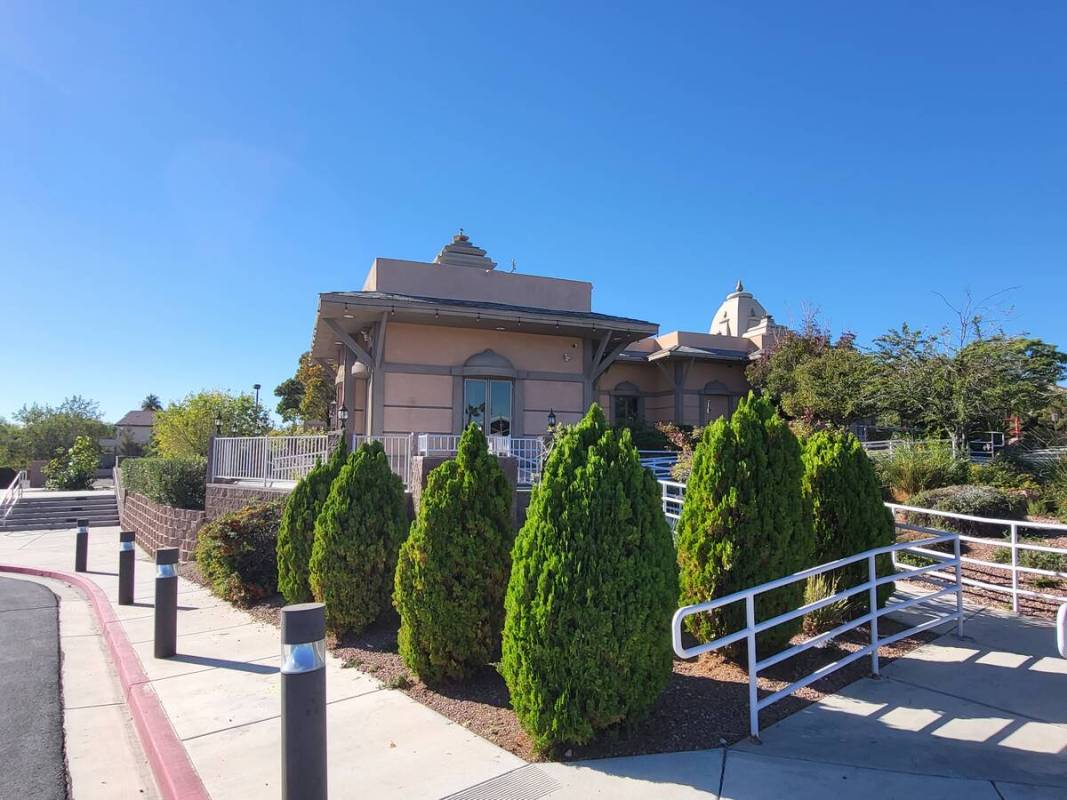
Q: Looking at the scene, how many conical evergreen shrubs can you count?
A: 6